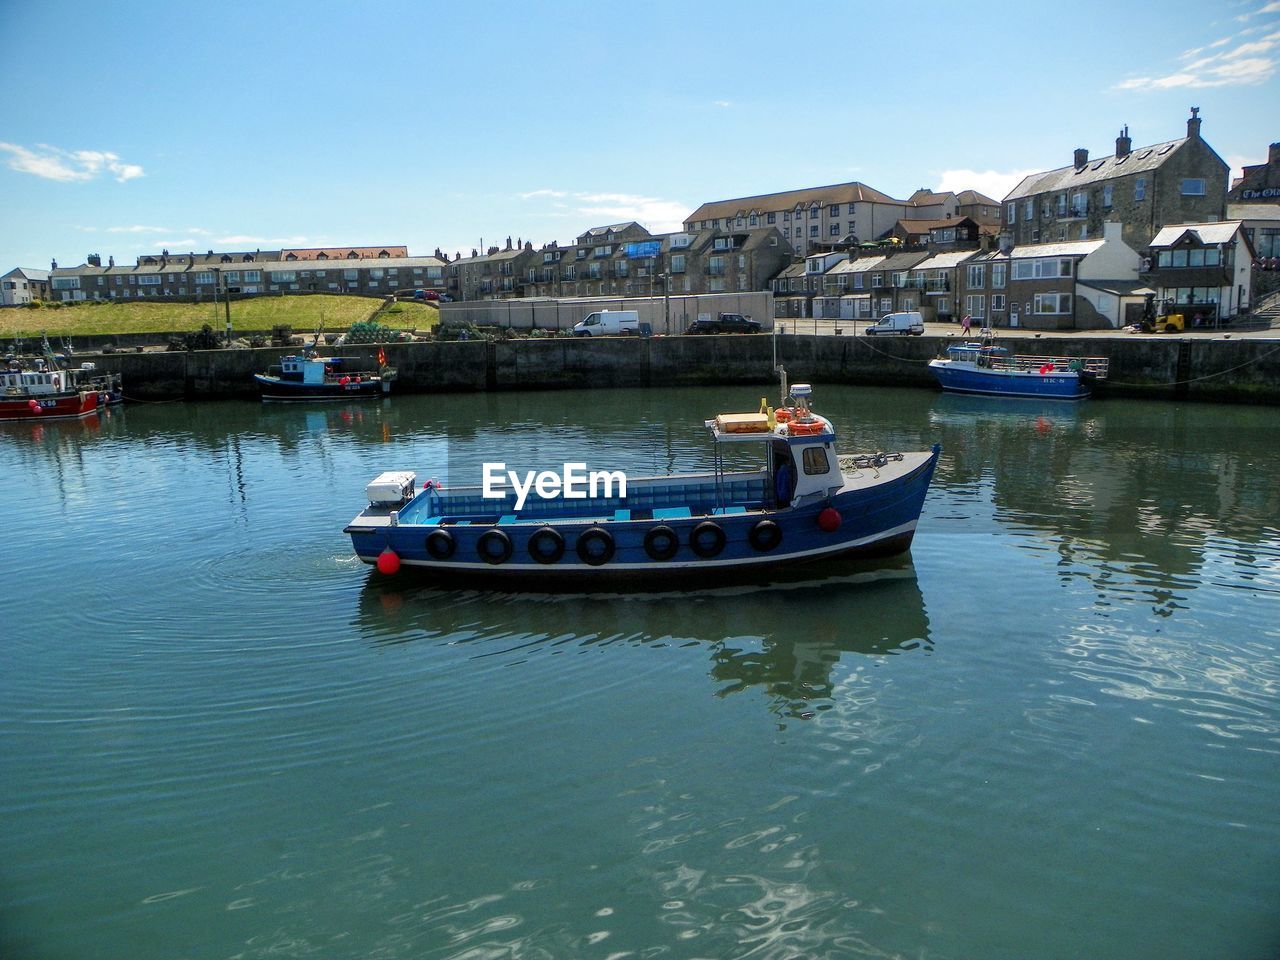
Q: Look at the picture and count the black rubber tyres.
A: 7